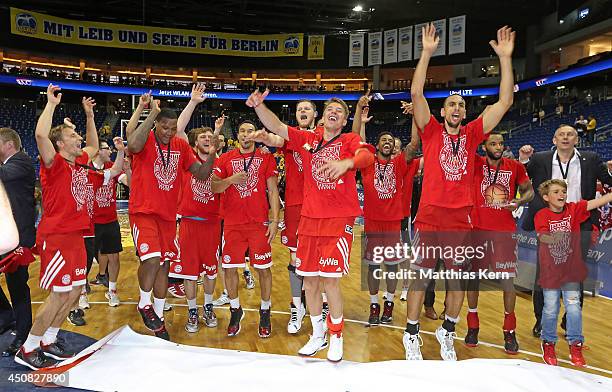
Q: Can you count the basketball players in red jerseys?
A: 9